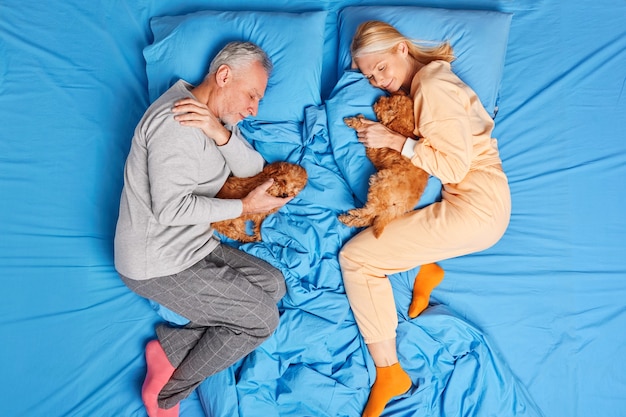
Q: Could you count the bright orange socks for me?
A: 2